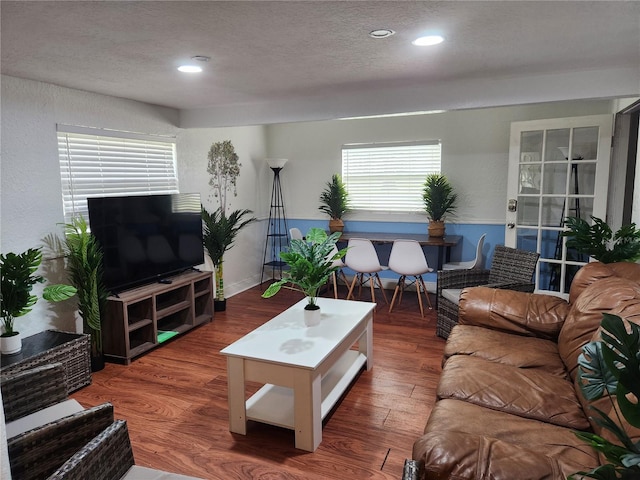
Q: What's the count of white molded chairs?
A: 5